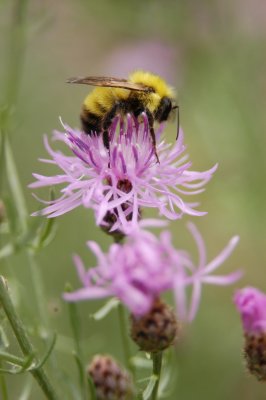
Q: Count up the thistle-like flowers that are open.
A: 2